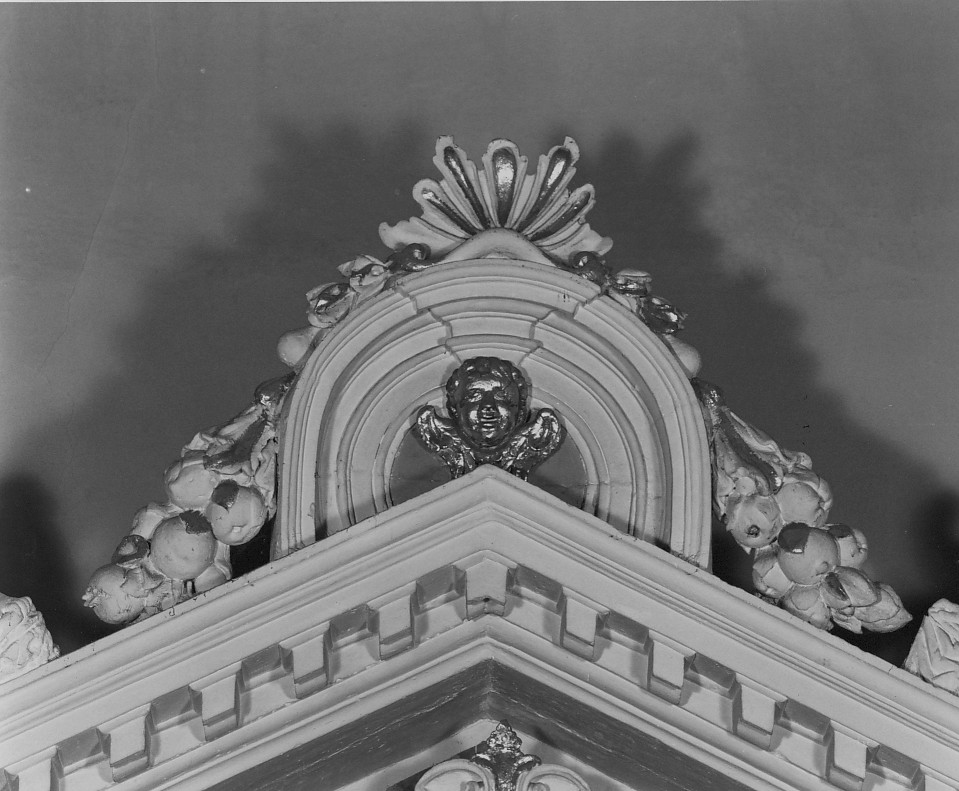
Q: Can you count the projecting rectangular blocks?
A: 11